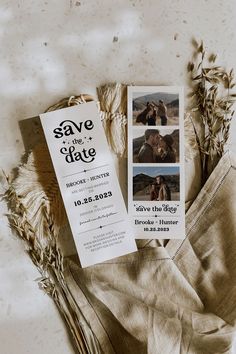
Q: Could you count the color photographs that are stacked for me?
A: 3